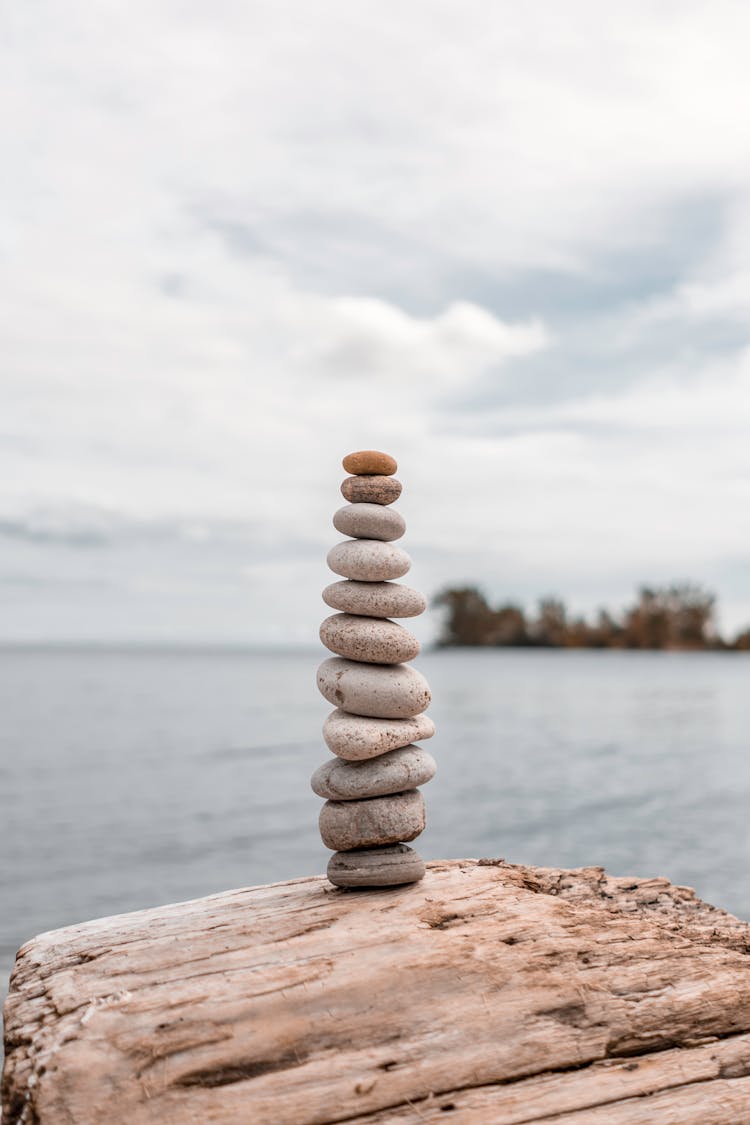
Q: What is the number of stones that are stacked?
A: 11